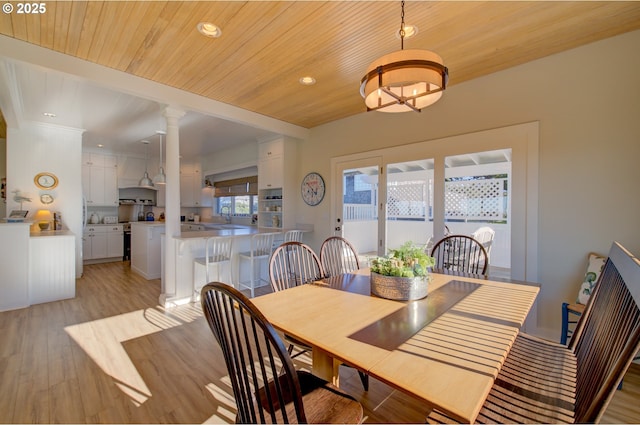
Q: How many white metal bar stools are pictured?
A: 3